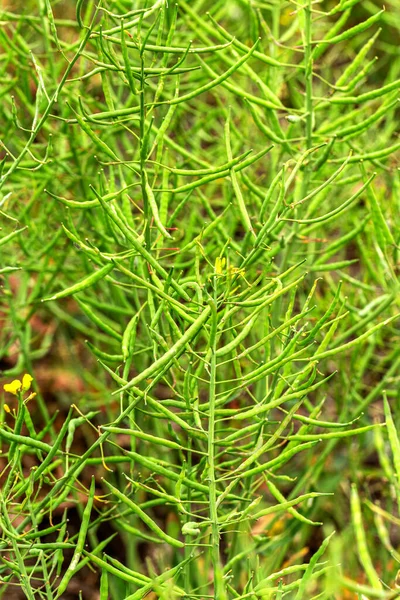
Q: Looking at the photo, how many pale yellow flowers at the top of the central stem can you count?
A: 2